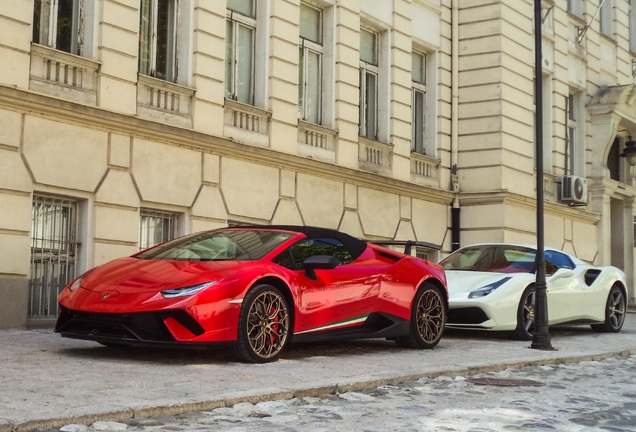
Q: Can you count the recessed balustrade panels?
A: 6